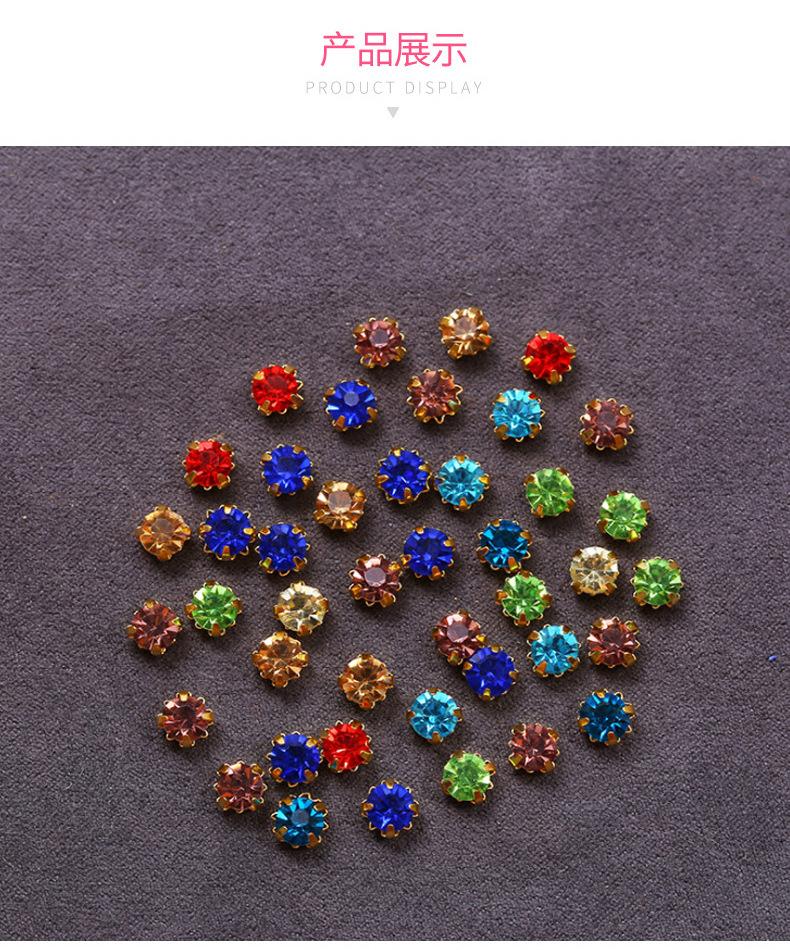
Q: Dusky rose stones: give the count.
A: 10